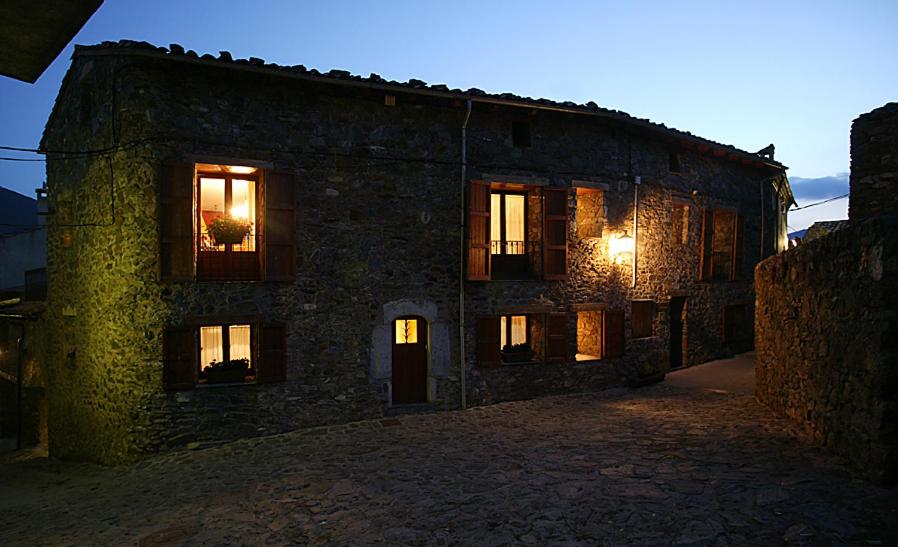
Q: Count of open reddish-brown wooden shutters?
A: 11